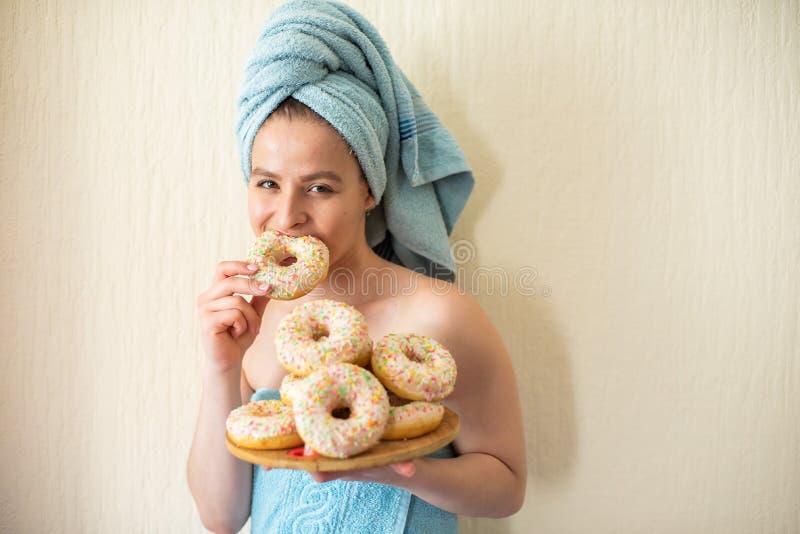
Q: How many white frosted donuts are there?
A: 7